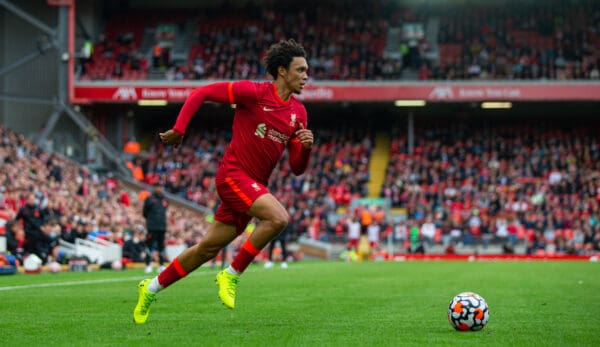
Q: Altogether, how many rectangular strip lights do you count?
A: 3